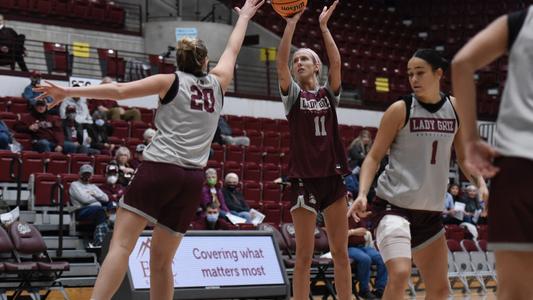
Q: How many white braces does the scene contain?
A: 1